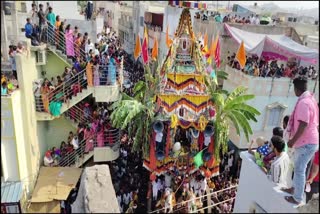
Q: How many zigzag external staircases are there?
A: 1